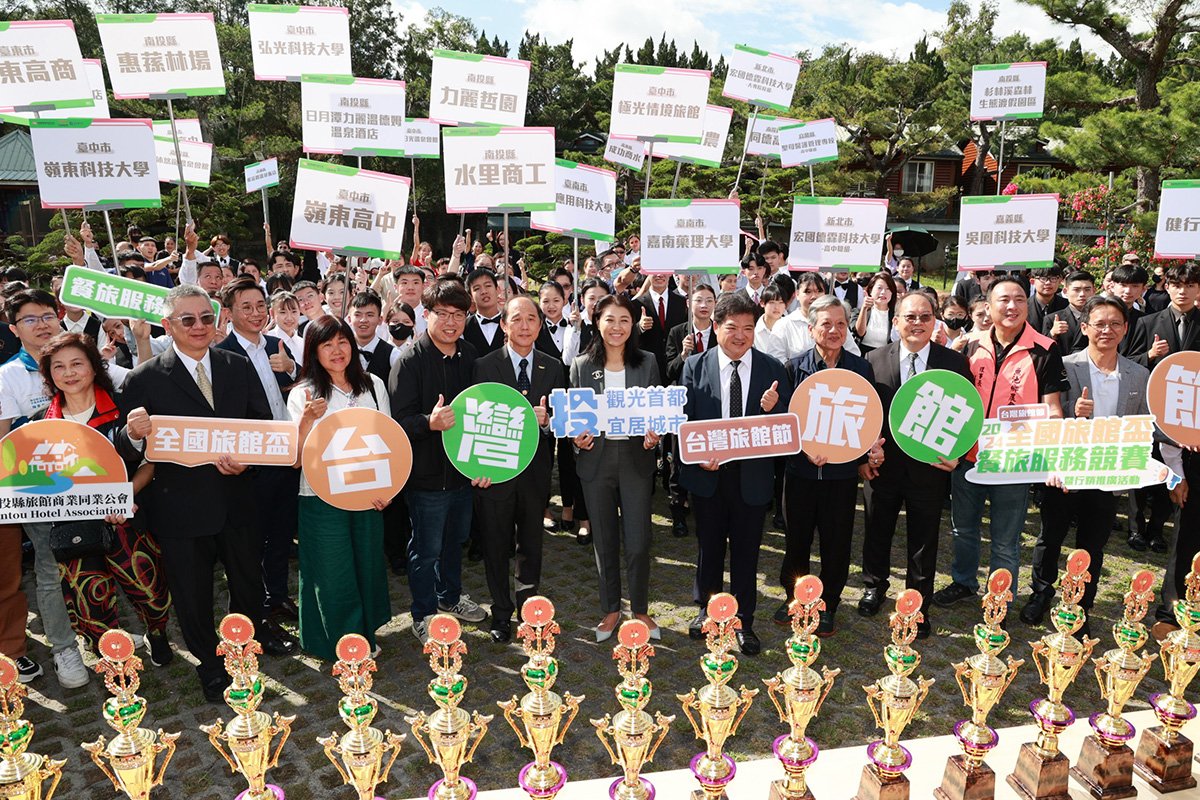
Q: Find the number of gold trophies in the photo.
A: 14